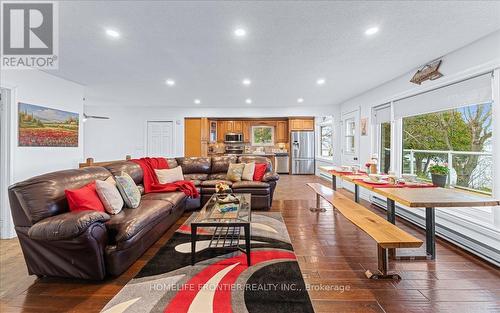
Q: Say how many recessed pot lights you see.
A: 9